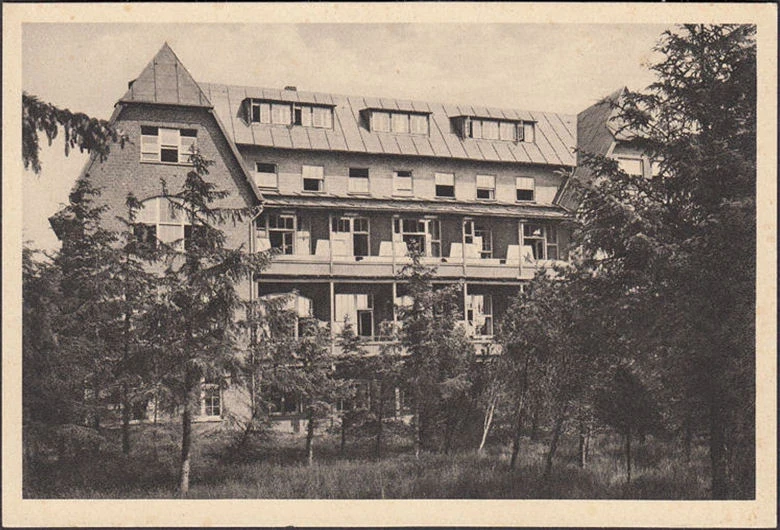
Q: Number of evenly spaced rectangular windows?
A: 7